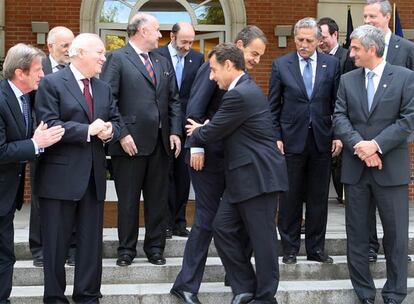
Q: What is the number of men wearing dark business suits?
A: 11